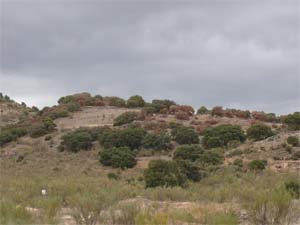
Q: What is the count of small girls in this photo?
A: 0